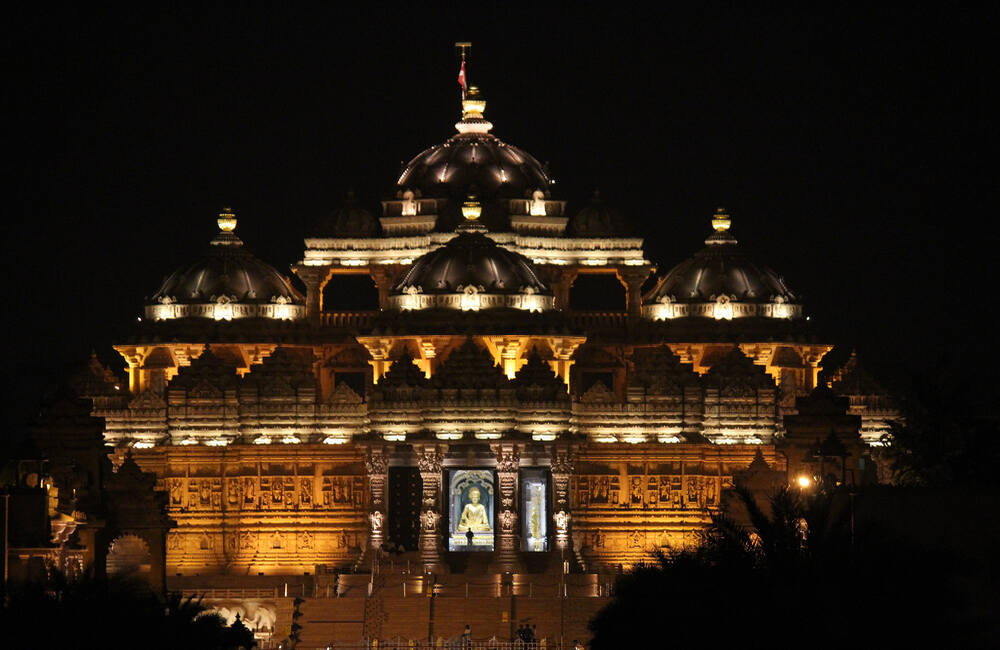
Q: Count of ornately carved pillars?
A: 4